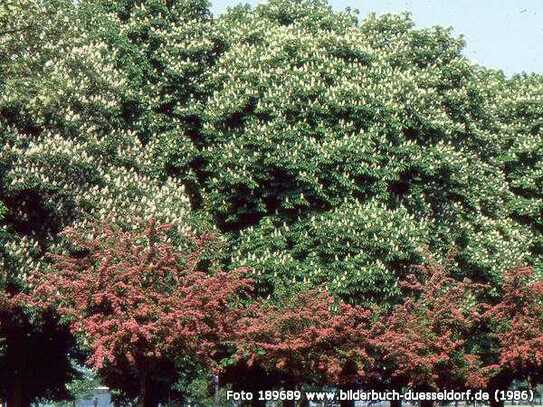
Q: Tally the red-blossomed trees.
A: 4